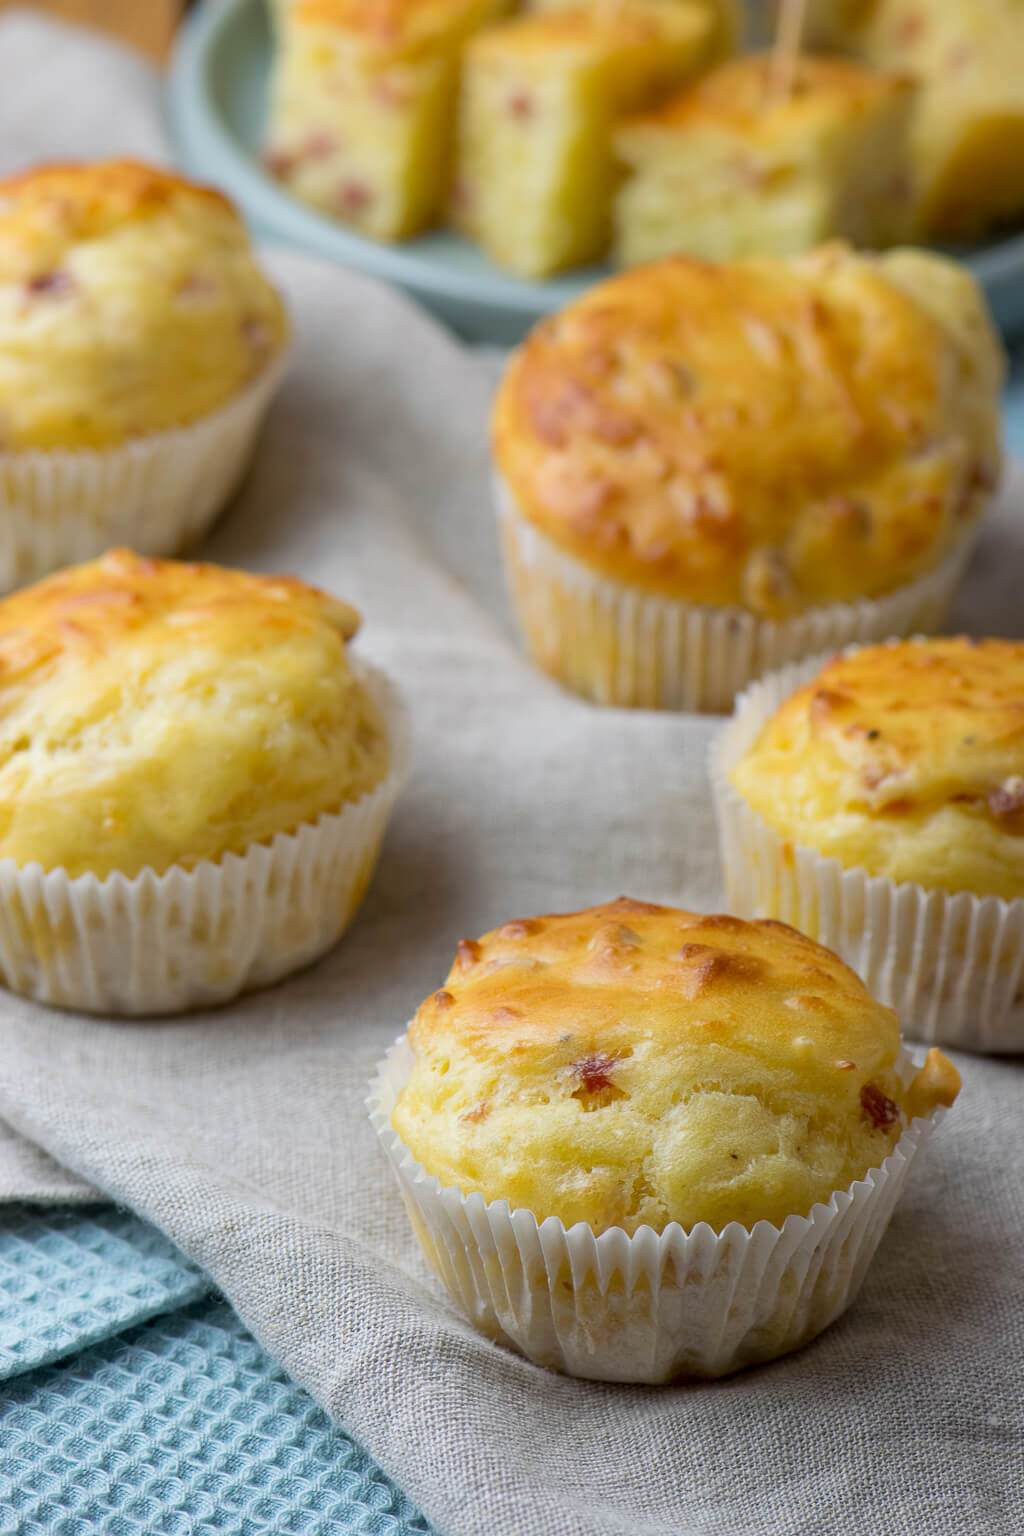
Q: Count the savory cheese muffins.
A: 5